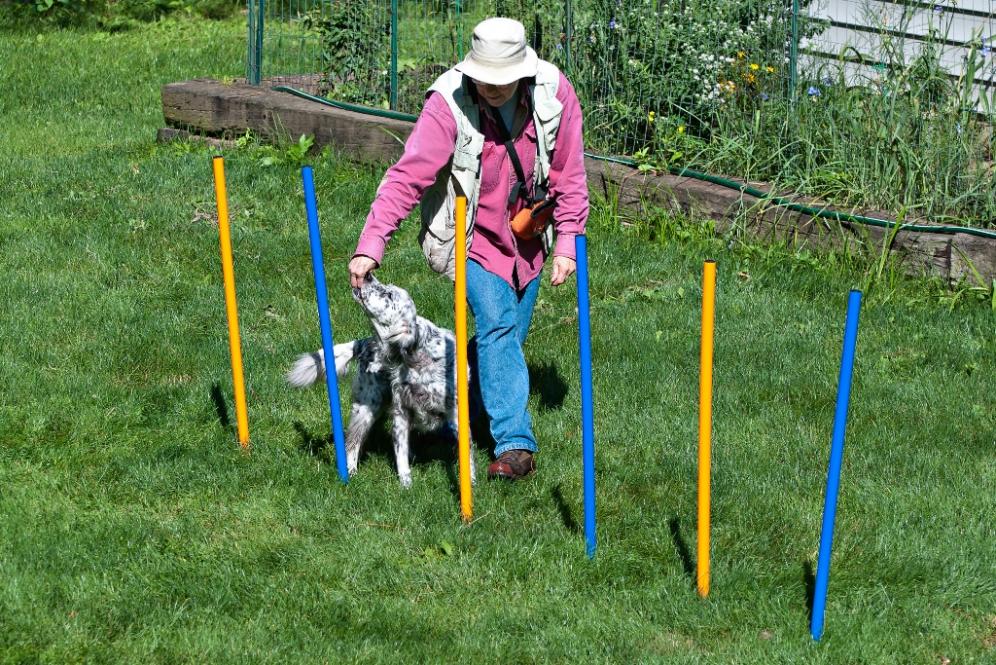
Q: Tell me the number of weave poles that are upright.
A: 6